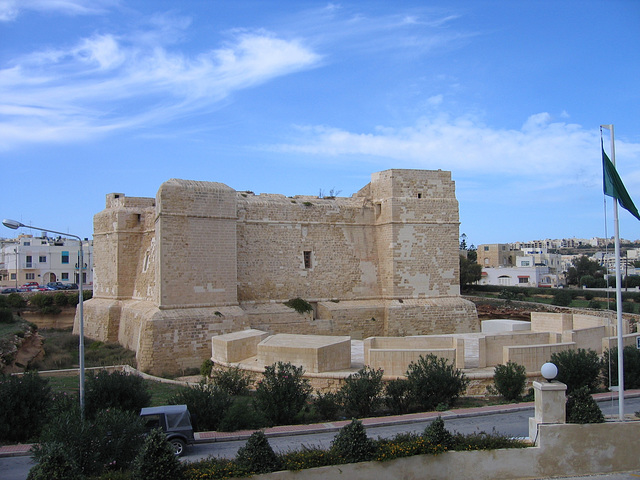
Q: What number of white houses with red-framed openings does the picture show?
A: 1